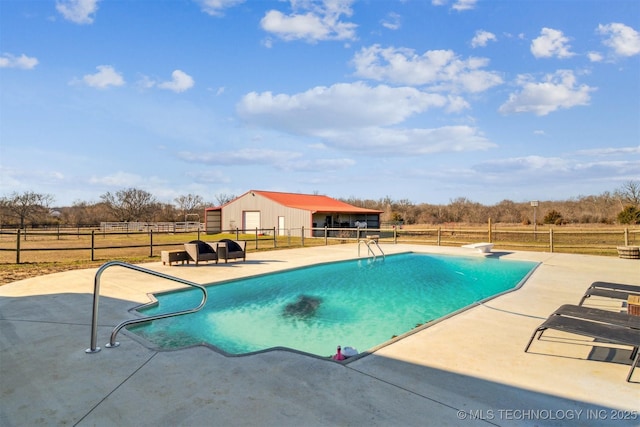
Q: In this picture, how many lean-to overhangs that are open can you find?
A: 2